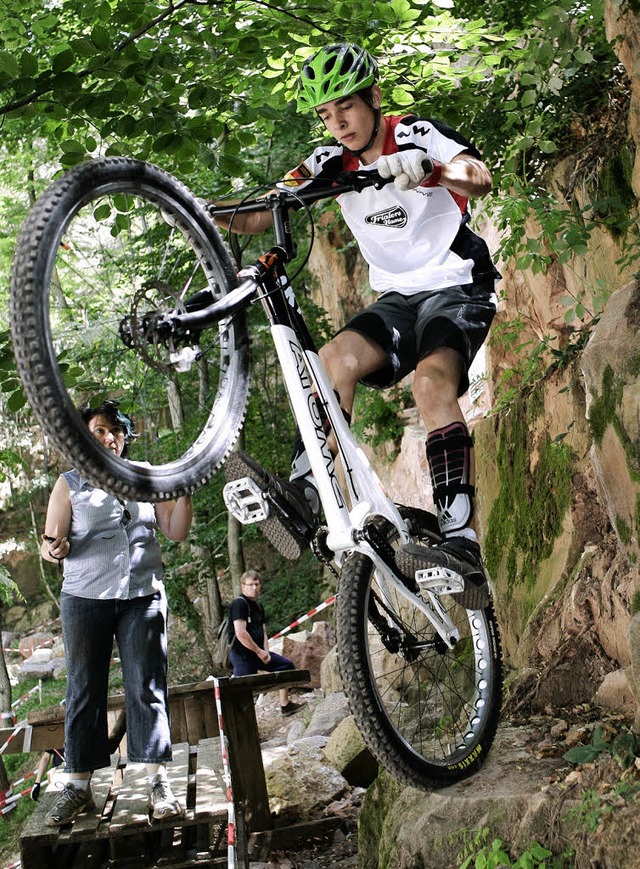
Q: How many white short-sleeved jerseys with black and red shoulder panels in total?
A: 1